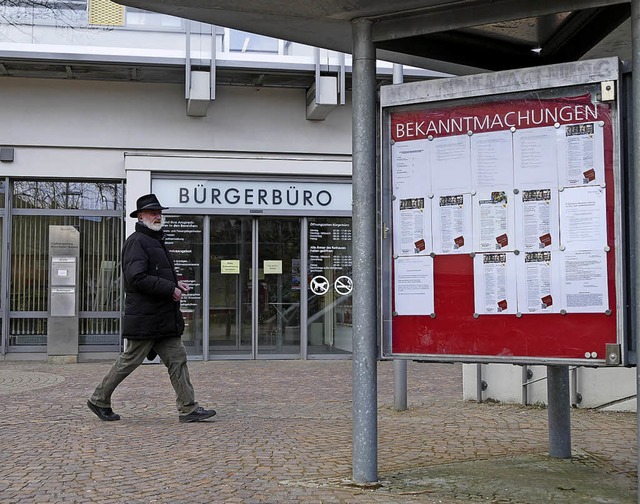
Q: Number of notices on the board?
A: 14